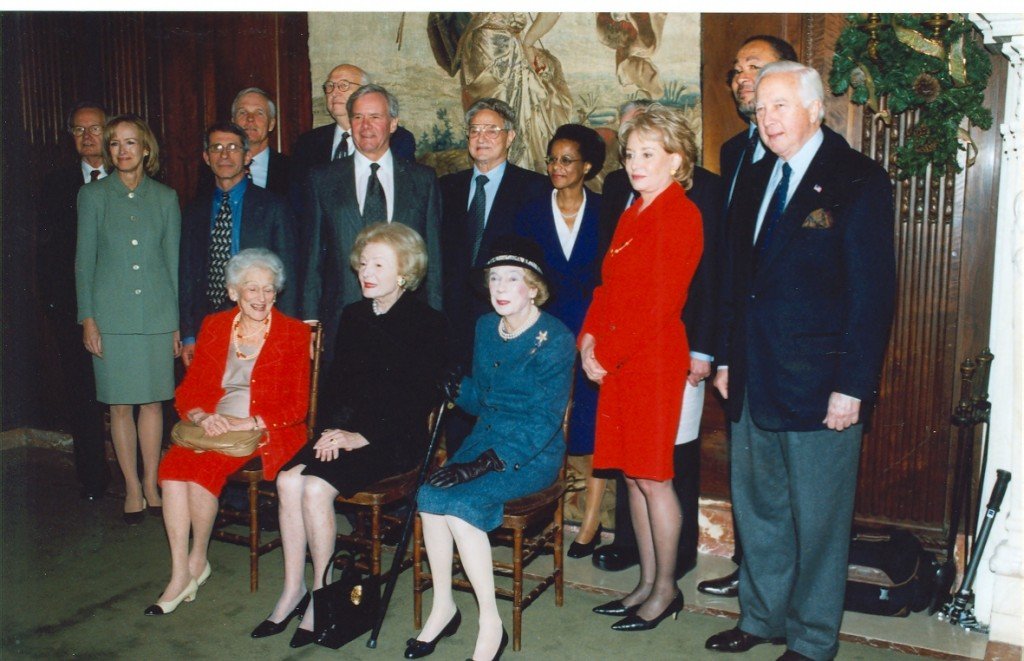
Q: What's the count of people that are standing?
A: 12